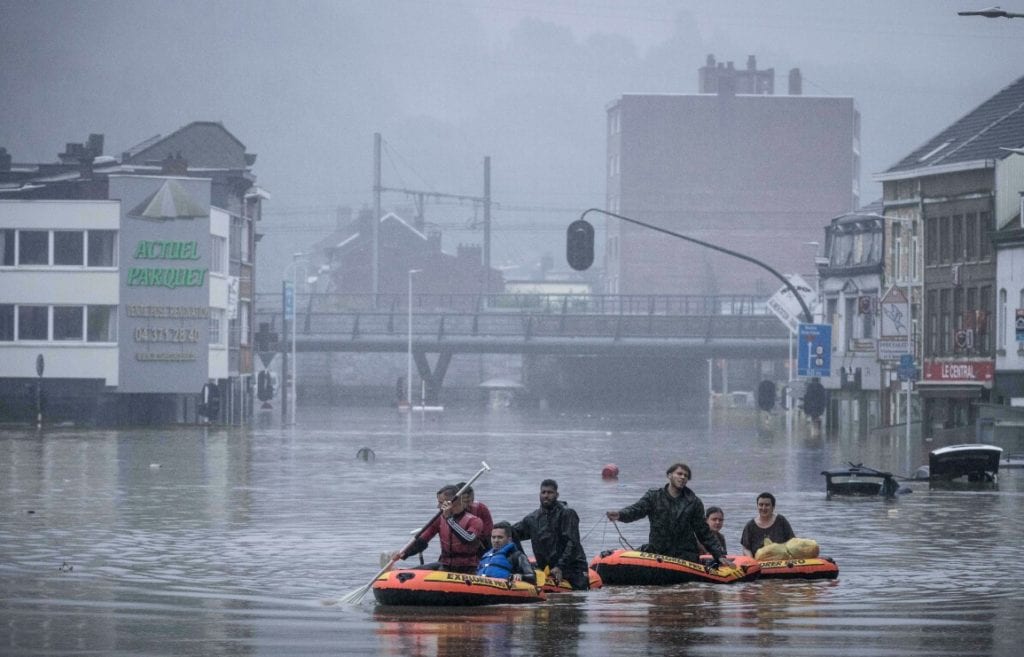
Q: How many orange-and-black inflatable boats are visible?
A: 4